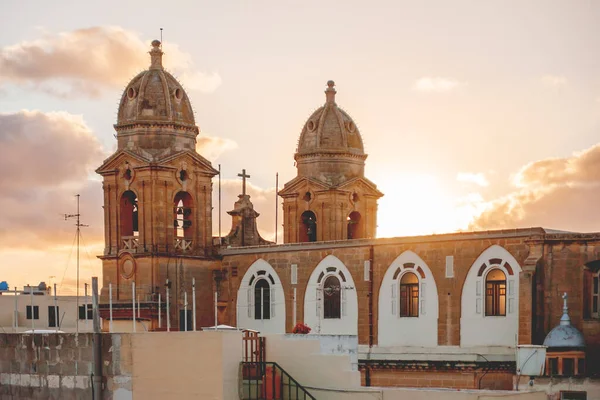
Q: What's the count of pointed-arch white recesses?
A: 4